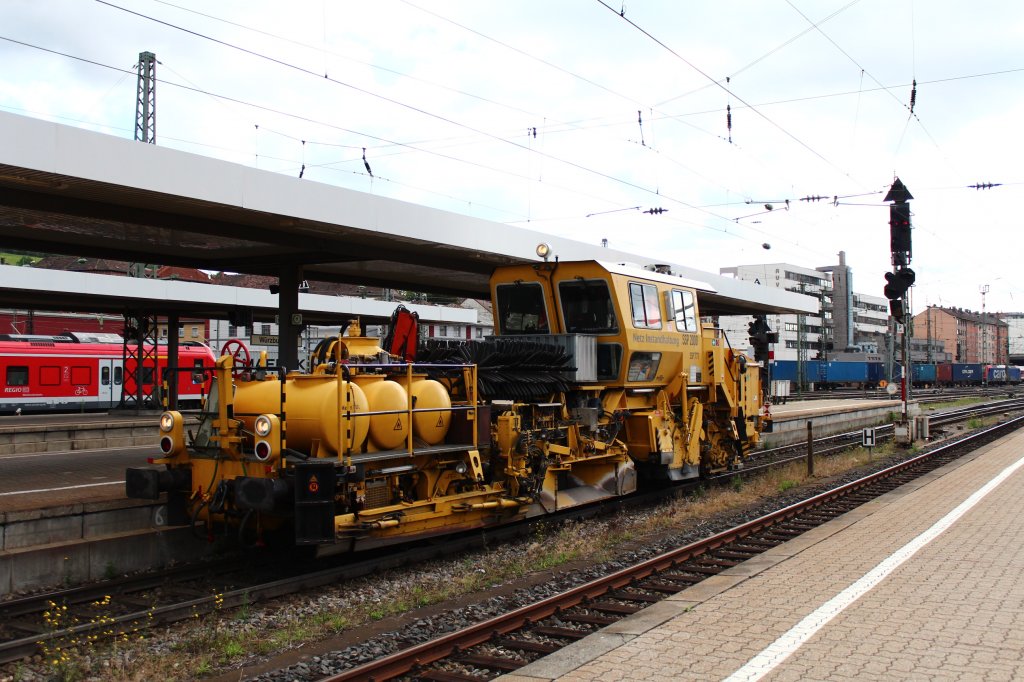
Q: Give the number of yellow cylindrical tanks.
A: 3